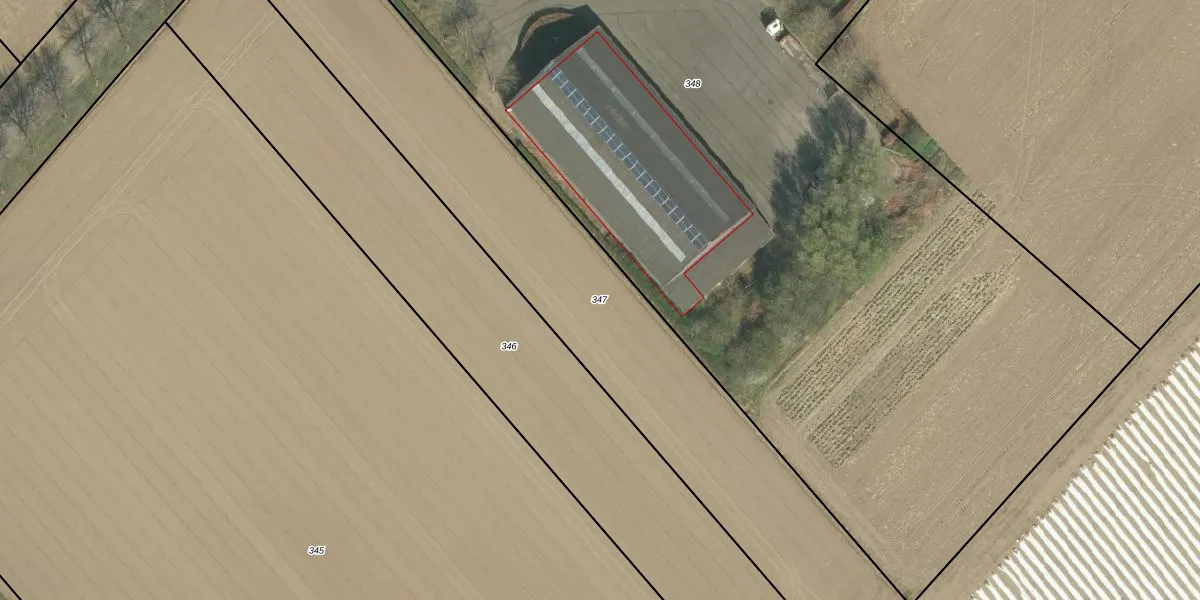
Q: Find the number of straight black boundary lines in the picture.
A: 10